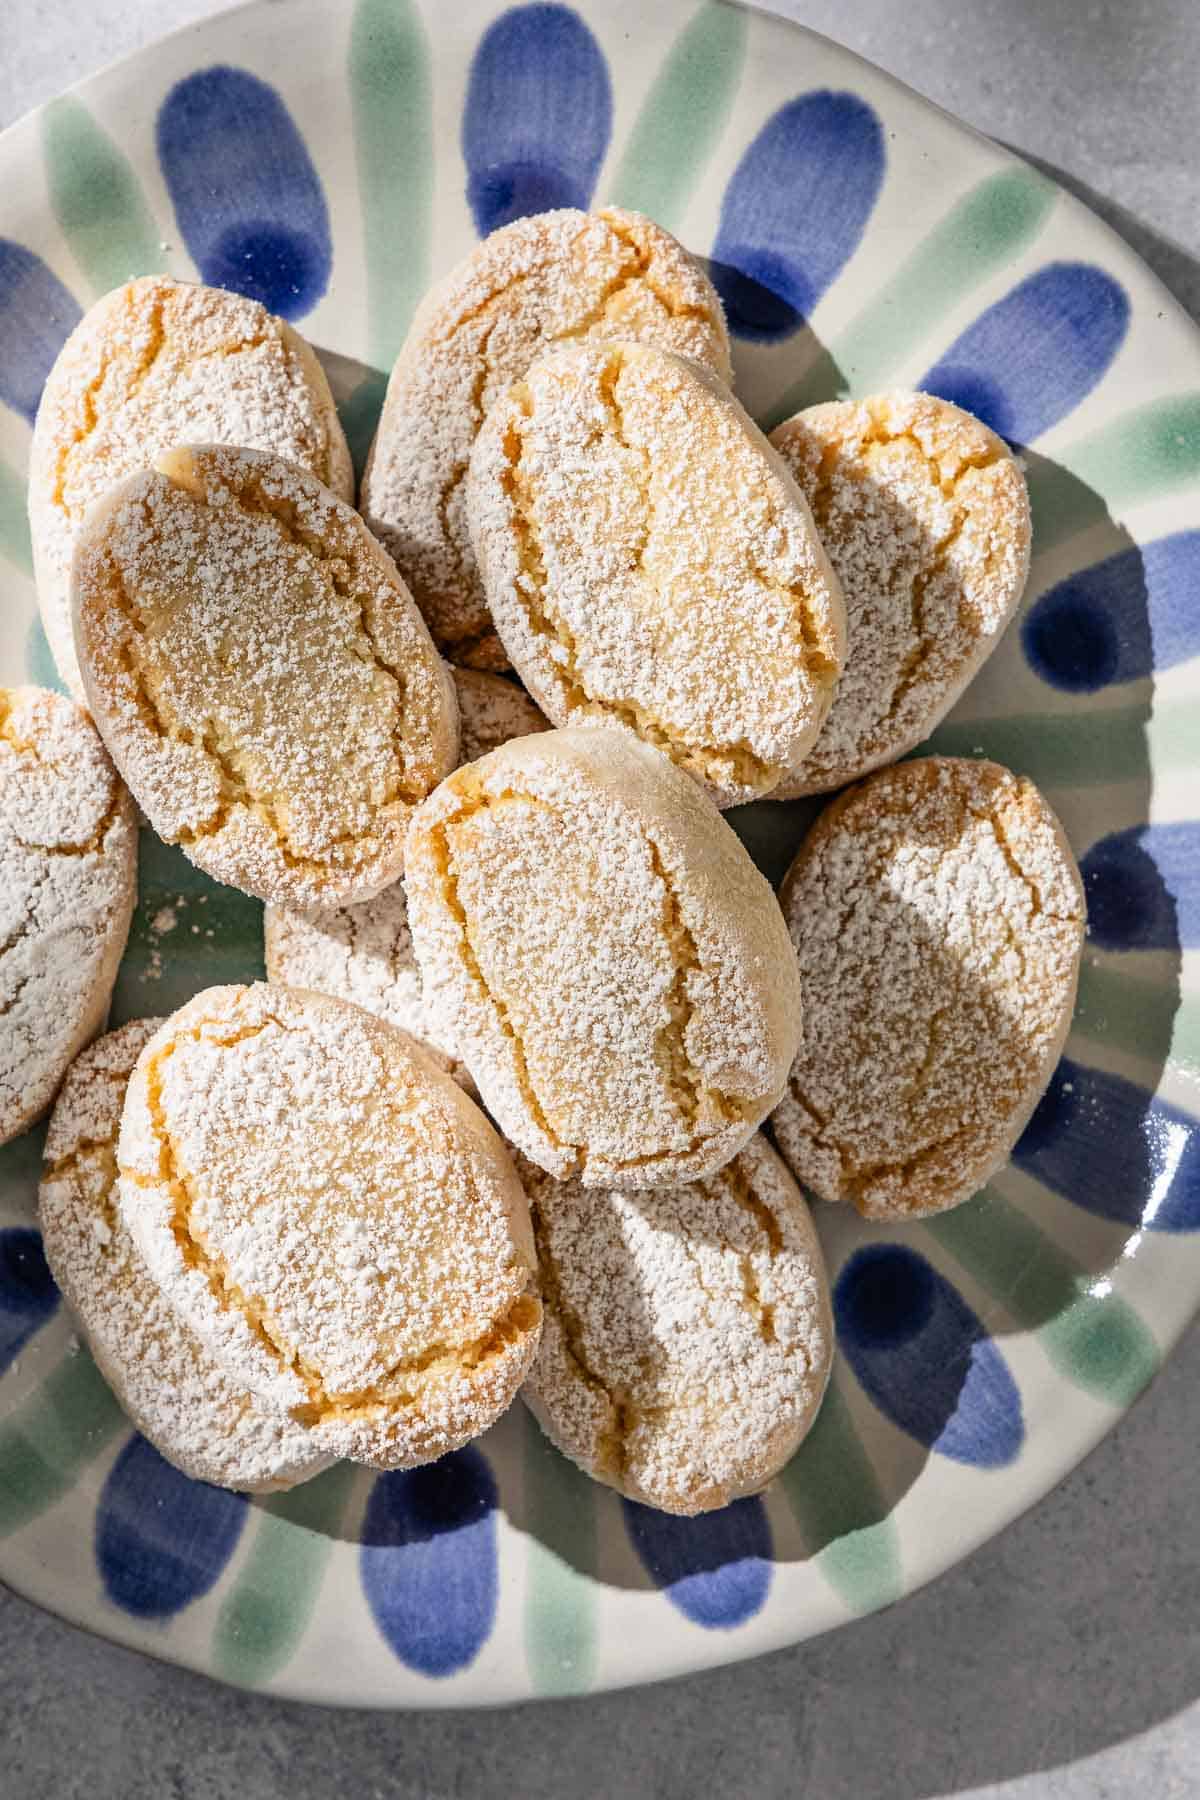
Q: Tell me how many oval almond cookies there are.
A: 12